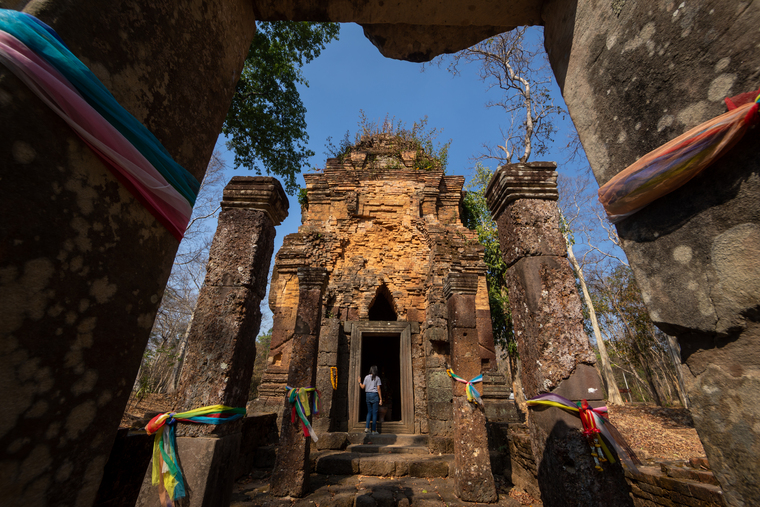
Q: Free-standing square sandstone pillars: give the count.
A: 4